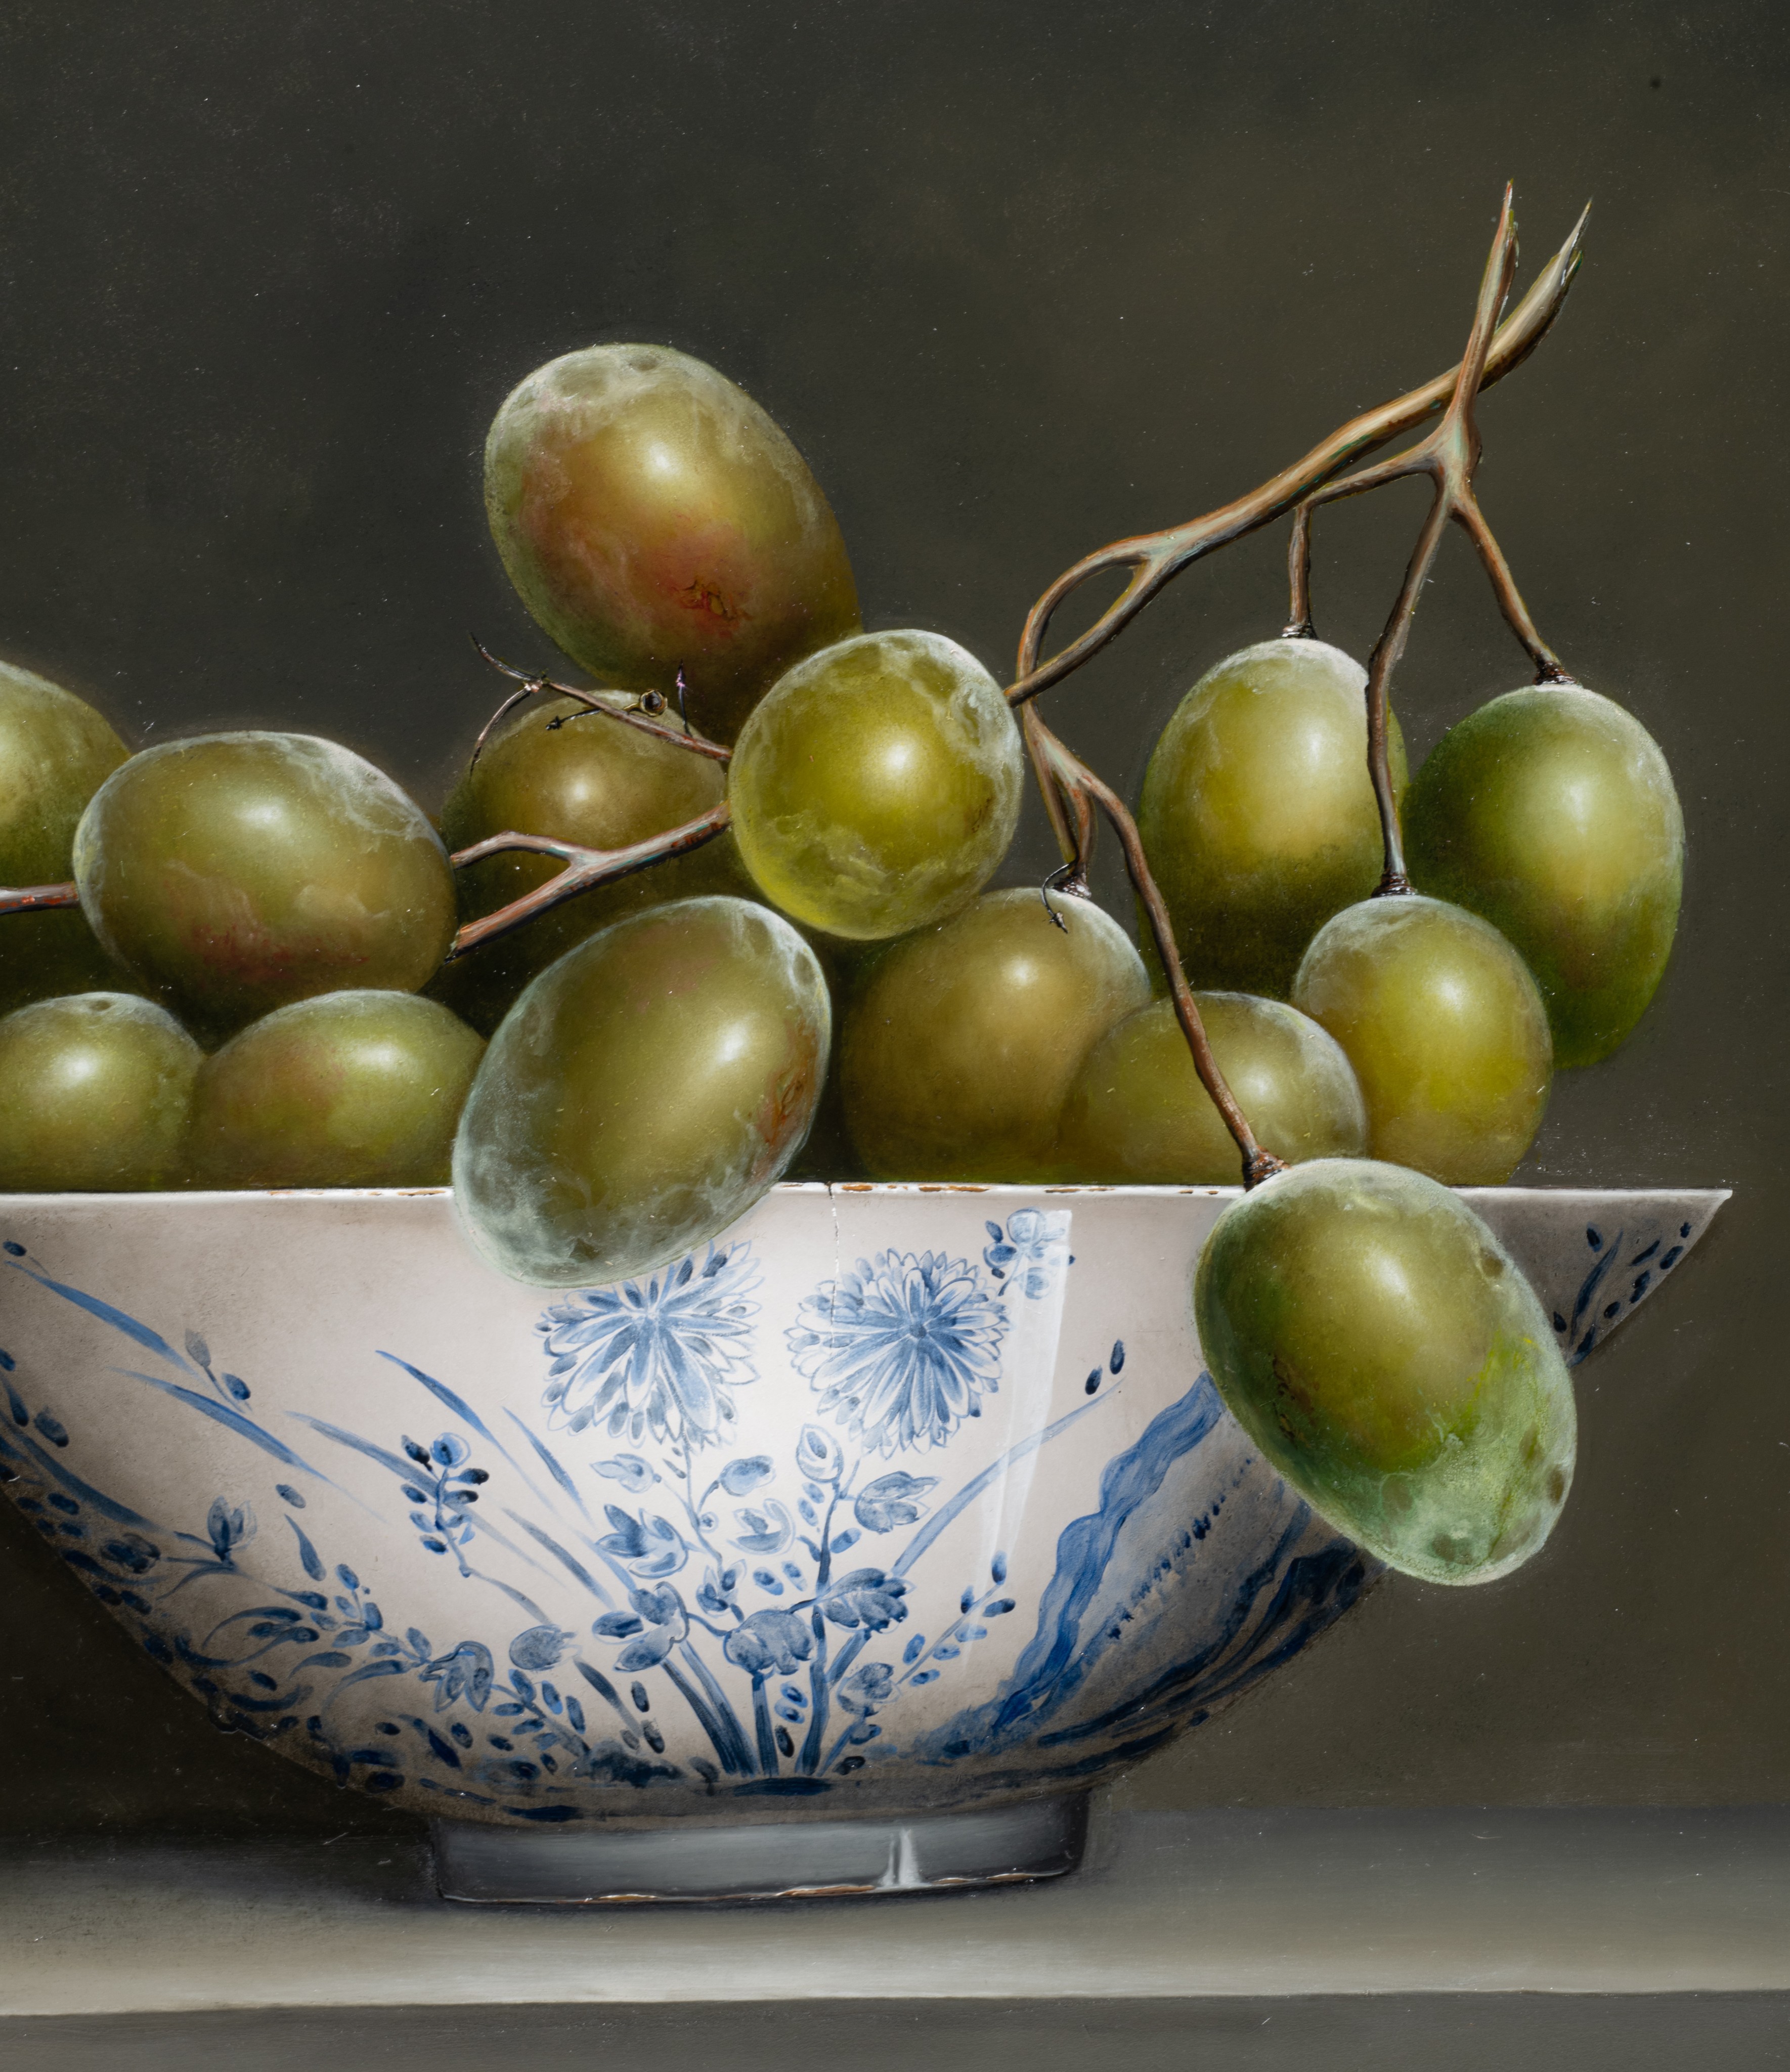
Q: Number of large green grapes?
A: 14